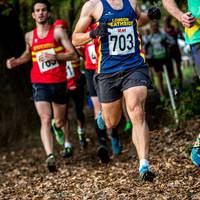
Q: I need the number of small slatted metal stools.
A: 0